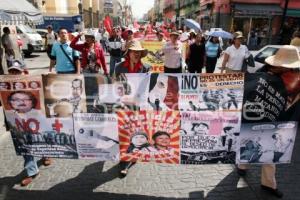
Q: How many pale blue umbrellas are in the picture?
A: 2